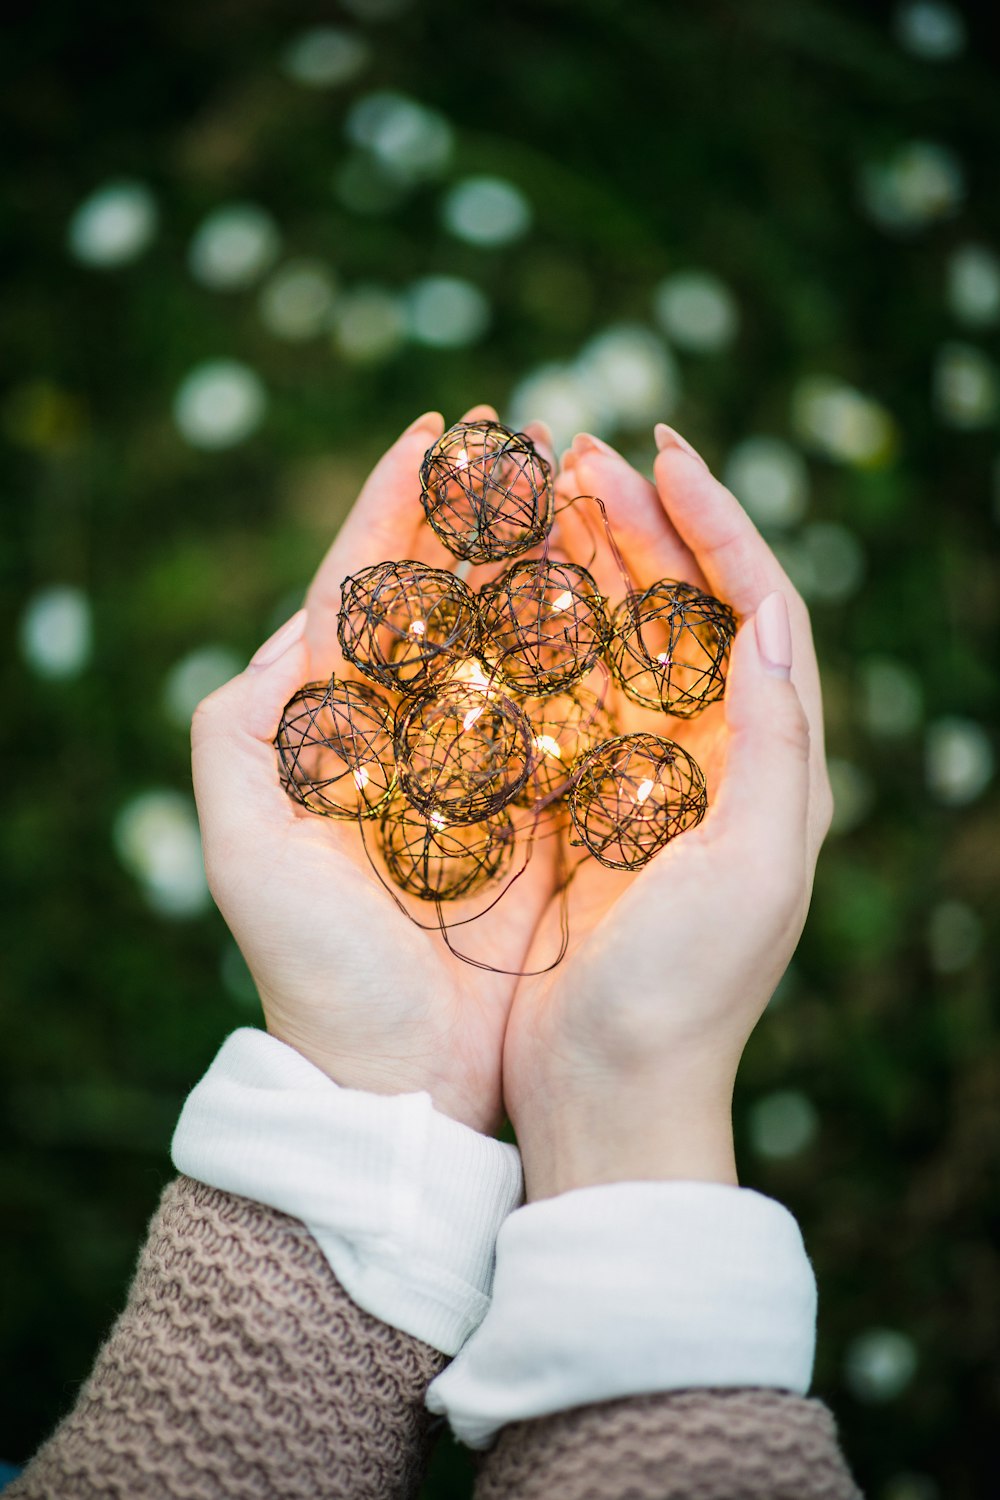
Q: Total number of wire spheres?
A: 9